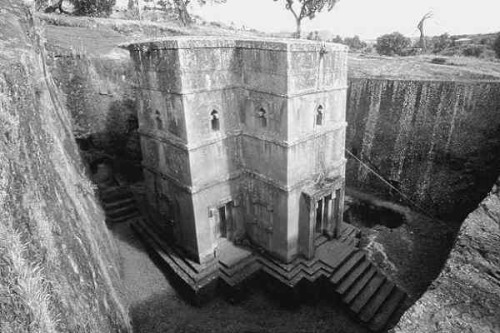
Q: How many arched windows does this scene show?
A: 4